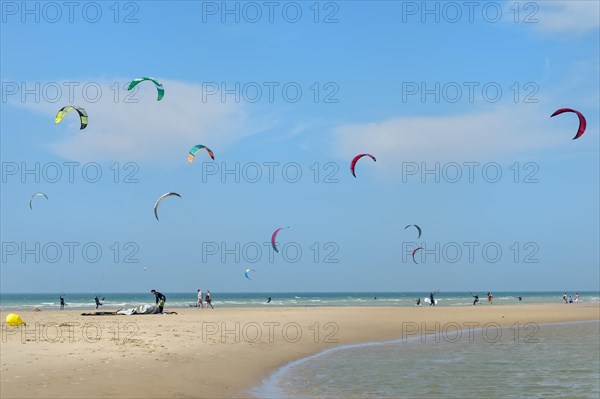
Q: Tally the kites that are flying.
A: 11